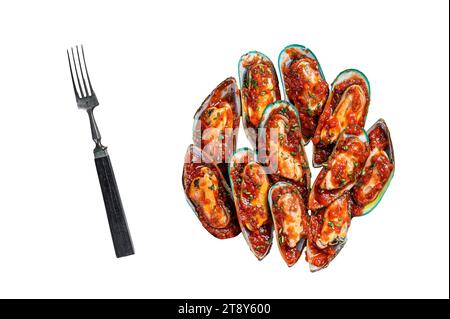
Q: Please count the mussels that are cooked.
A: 11